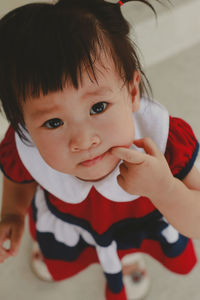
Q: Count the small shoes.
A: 2